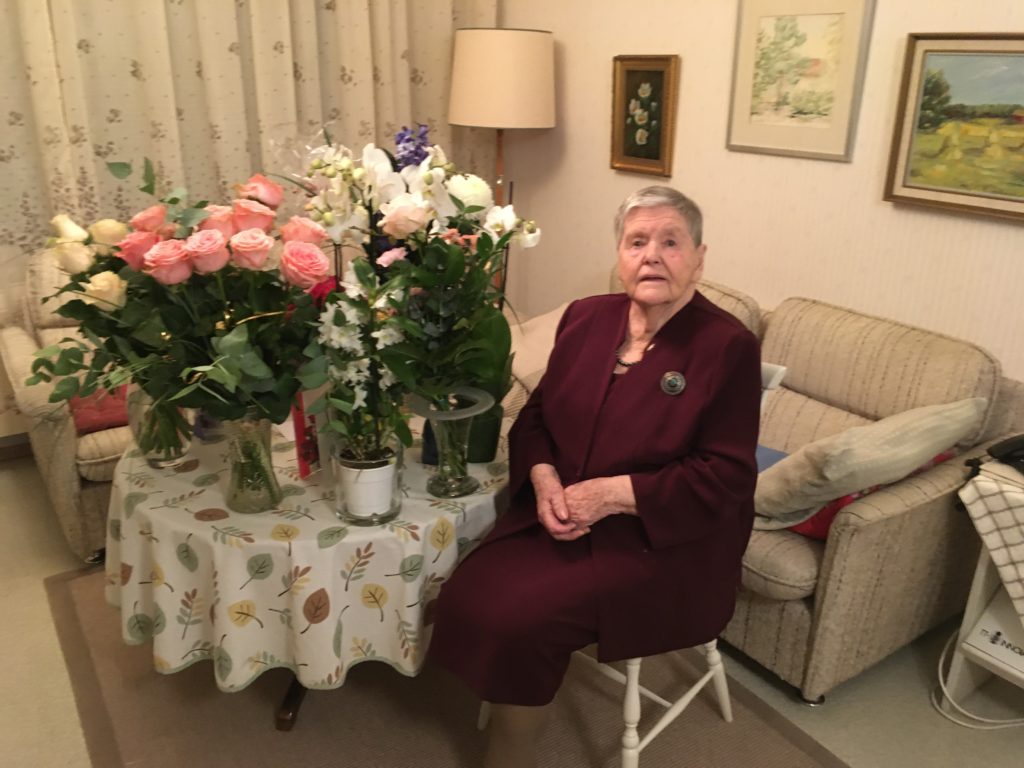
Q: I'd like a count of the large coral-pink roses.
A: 10